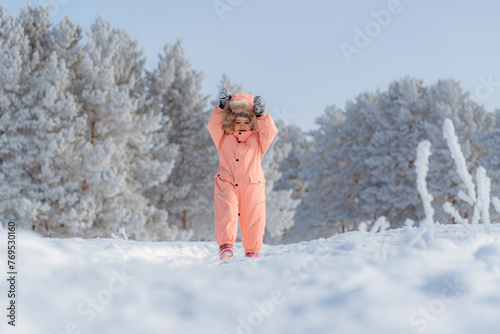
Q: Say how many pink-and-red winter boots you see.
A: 2